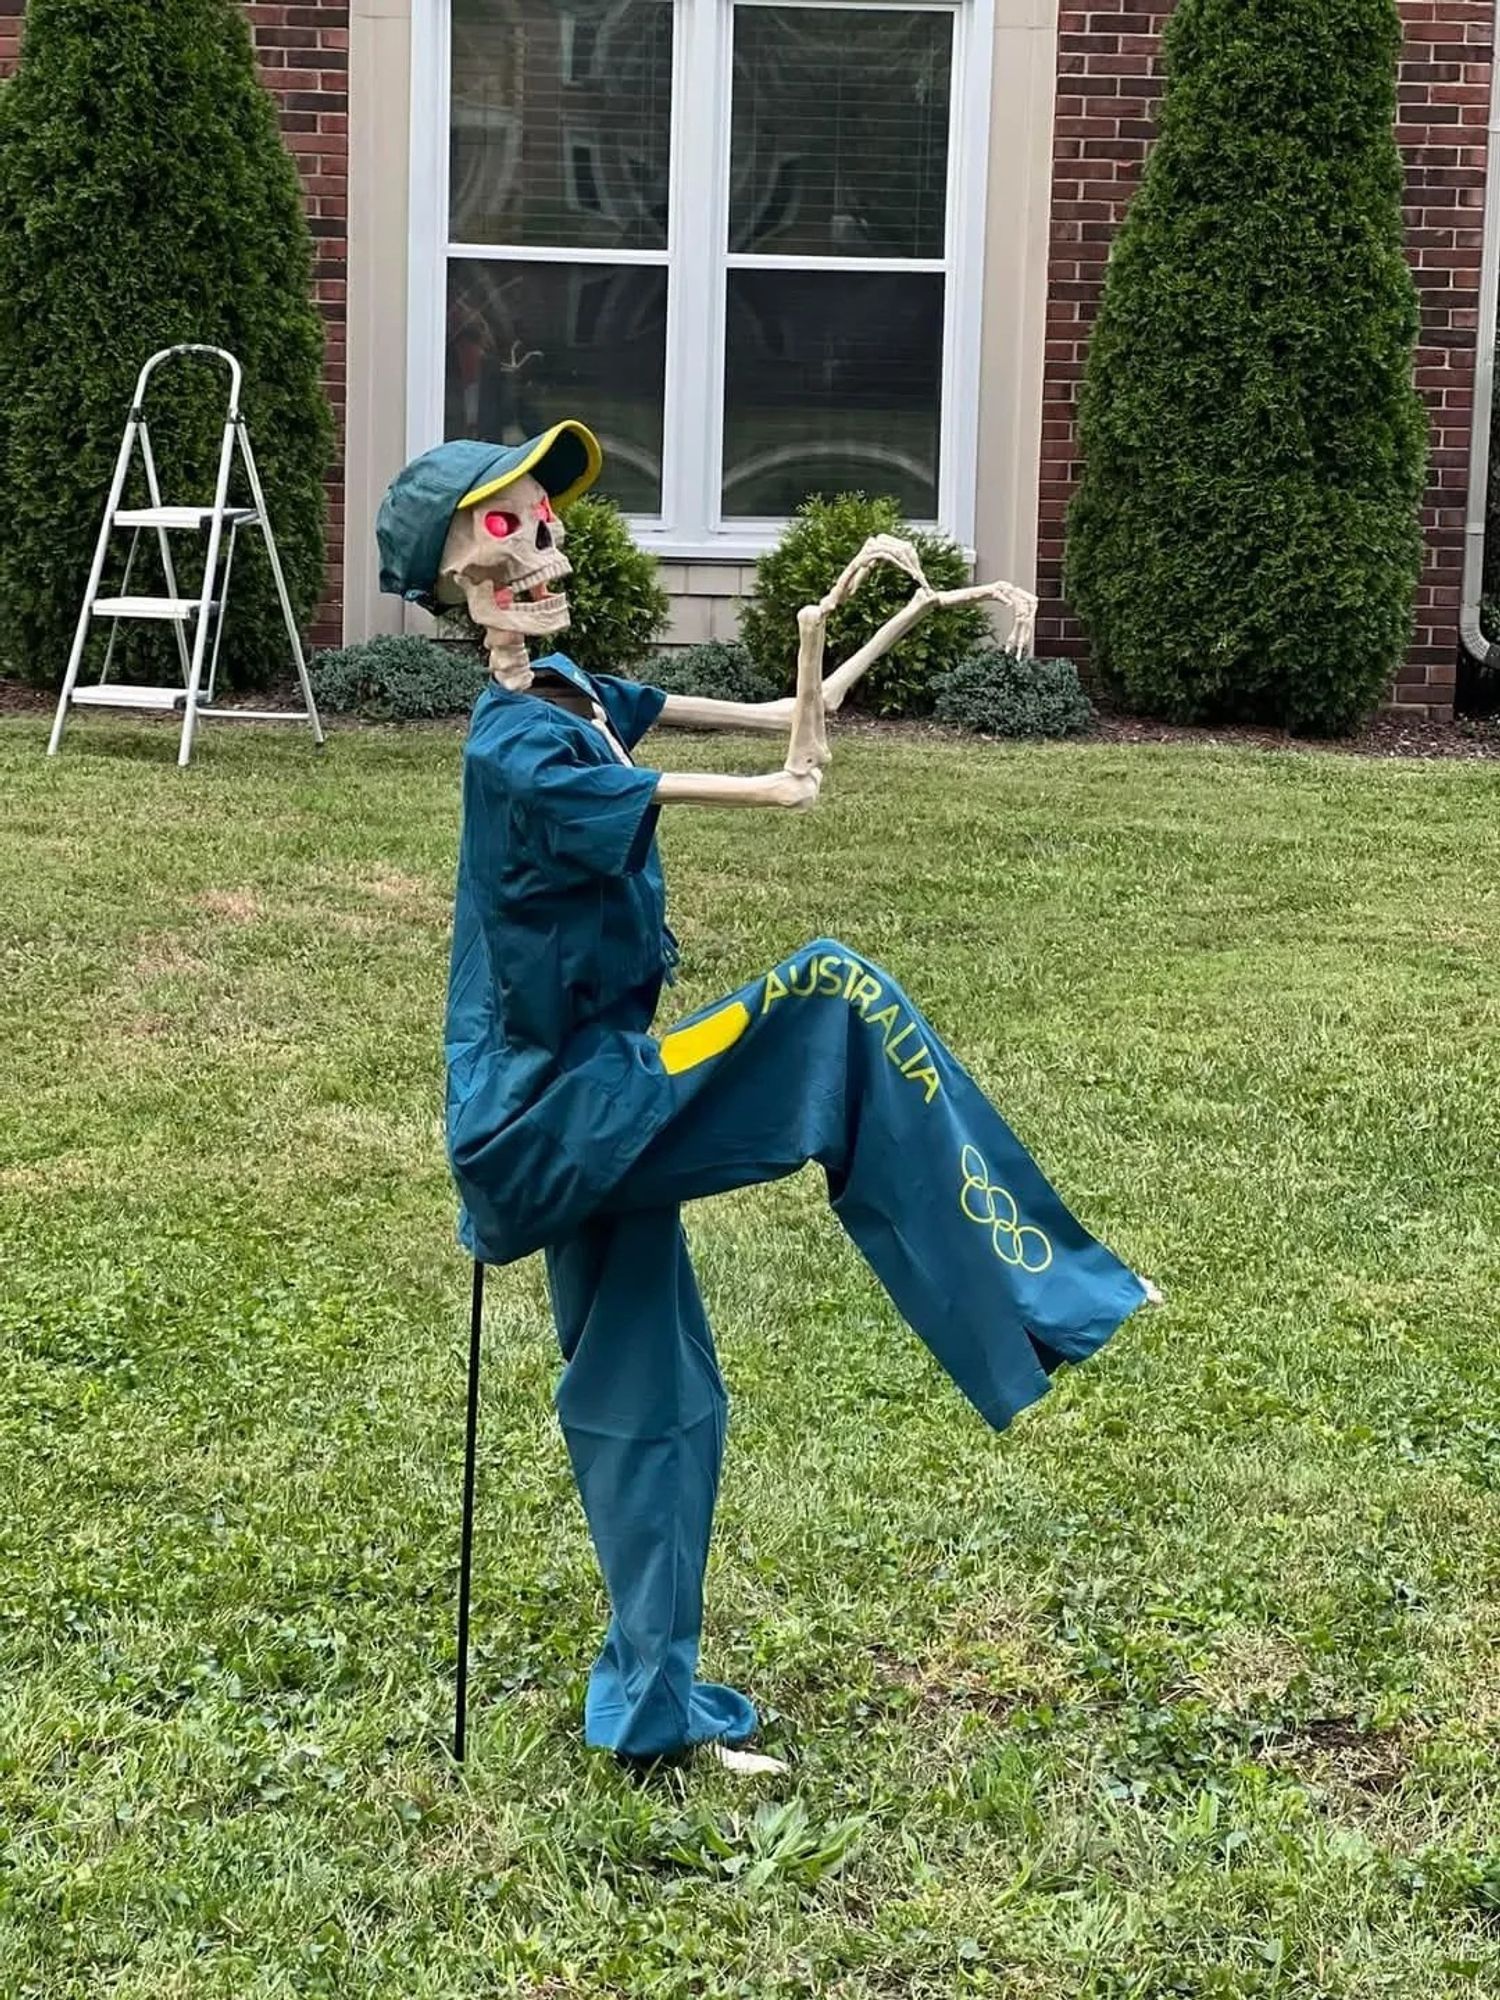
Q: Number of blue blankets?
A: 0